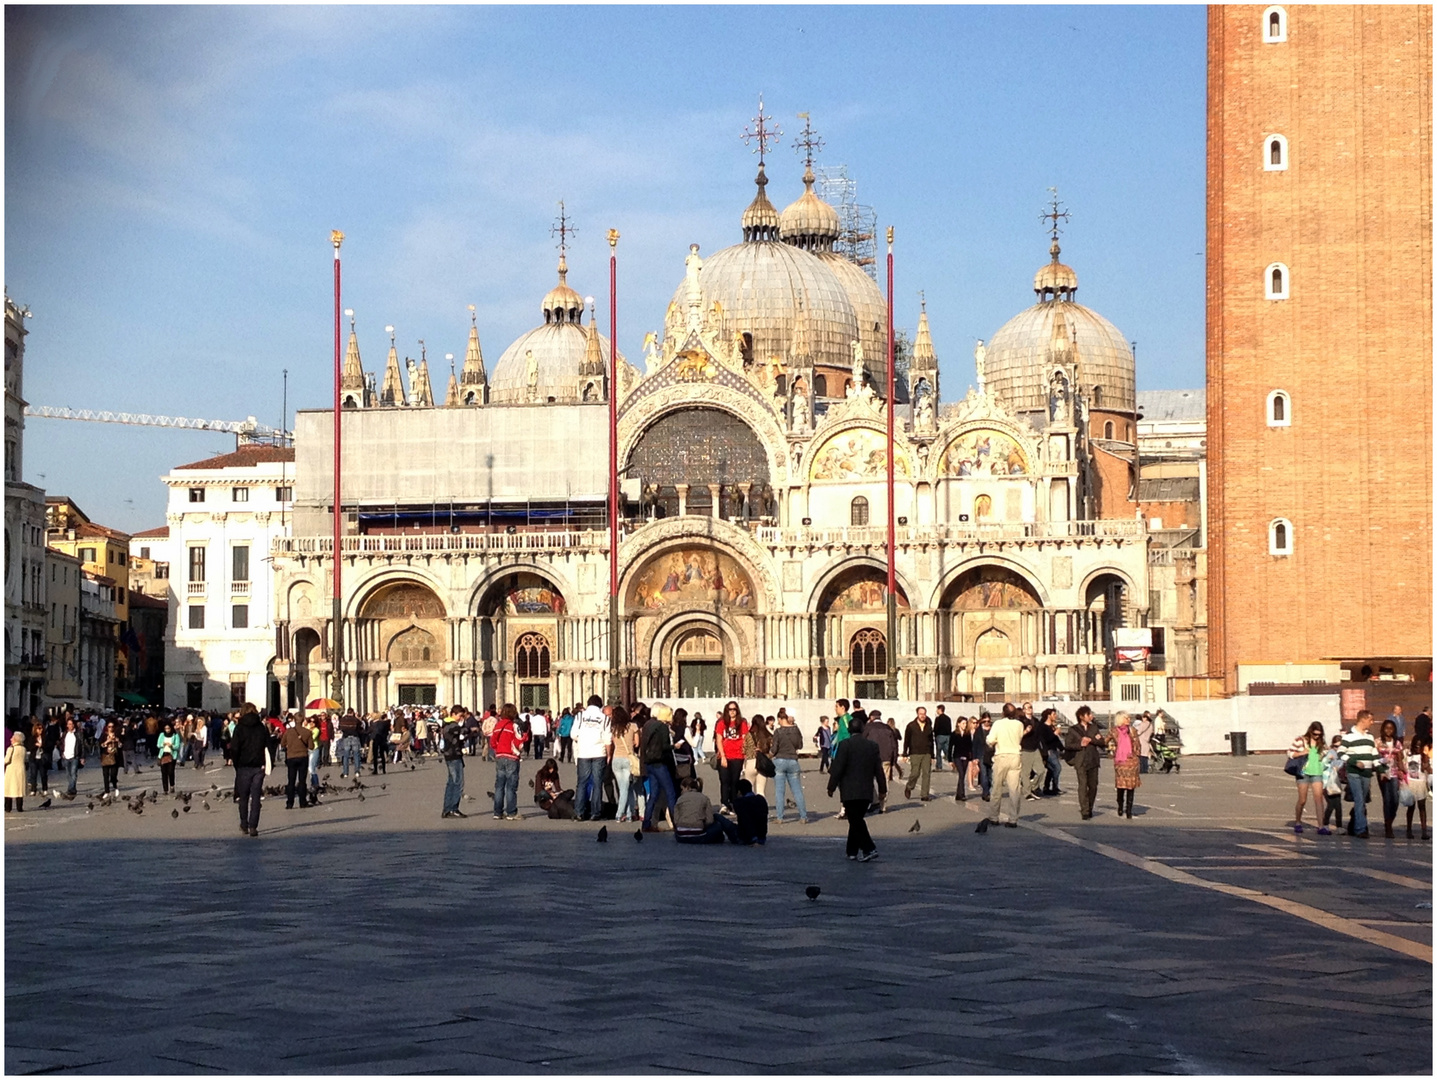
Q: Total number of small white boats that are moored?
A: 0